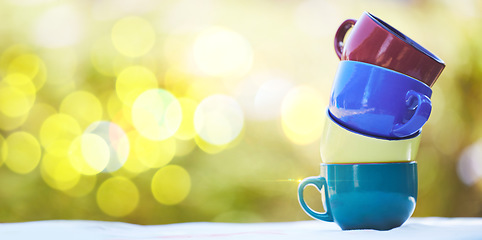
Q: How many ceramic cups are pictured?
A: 4